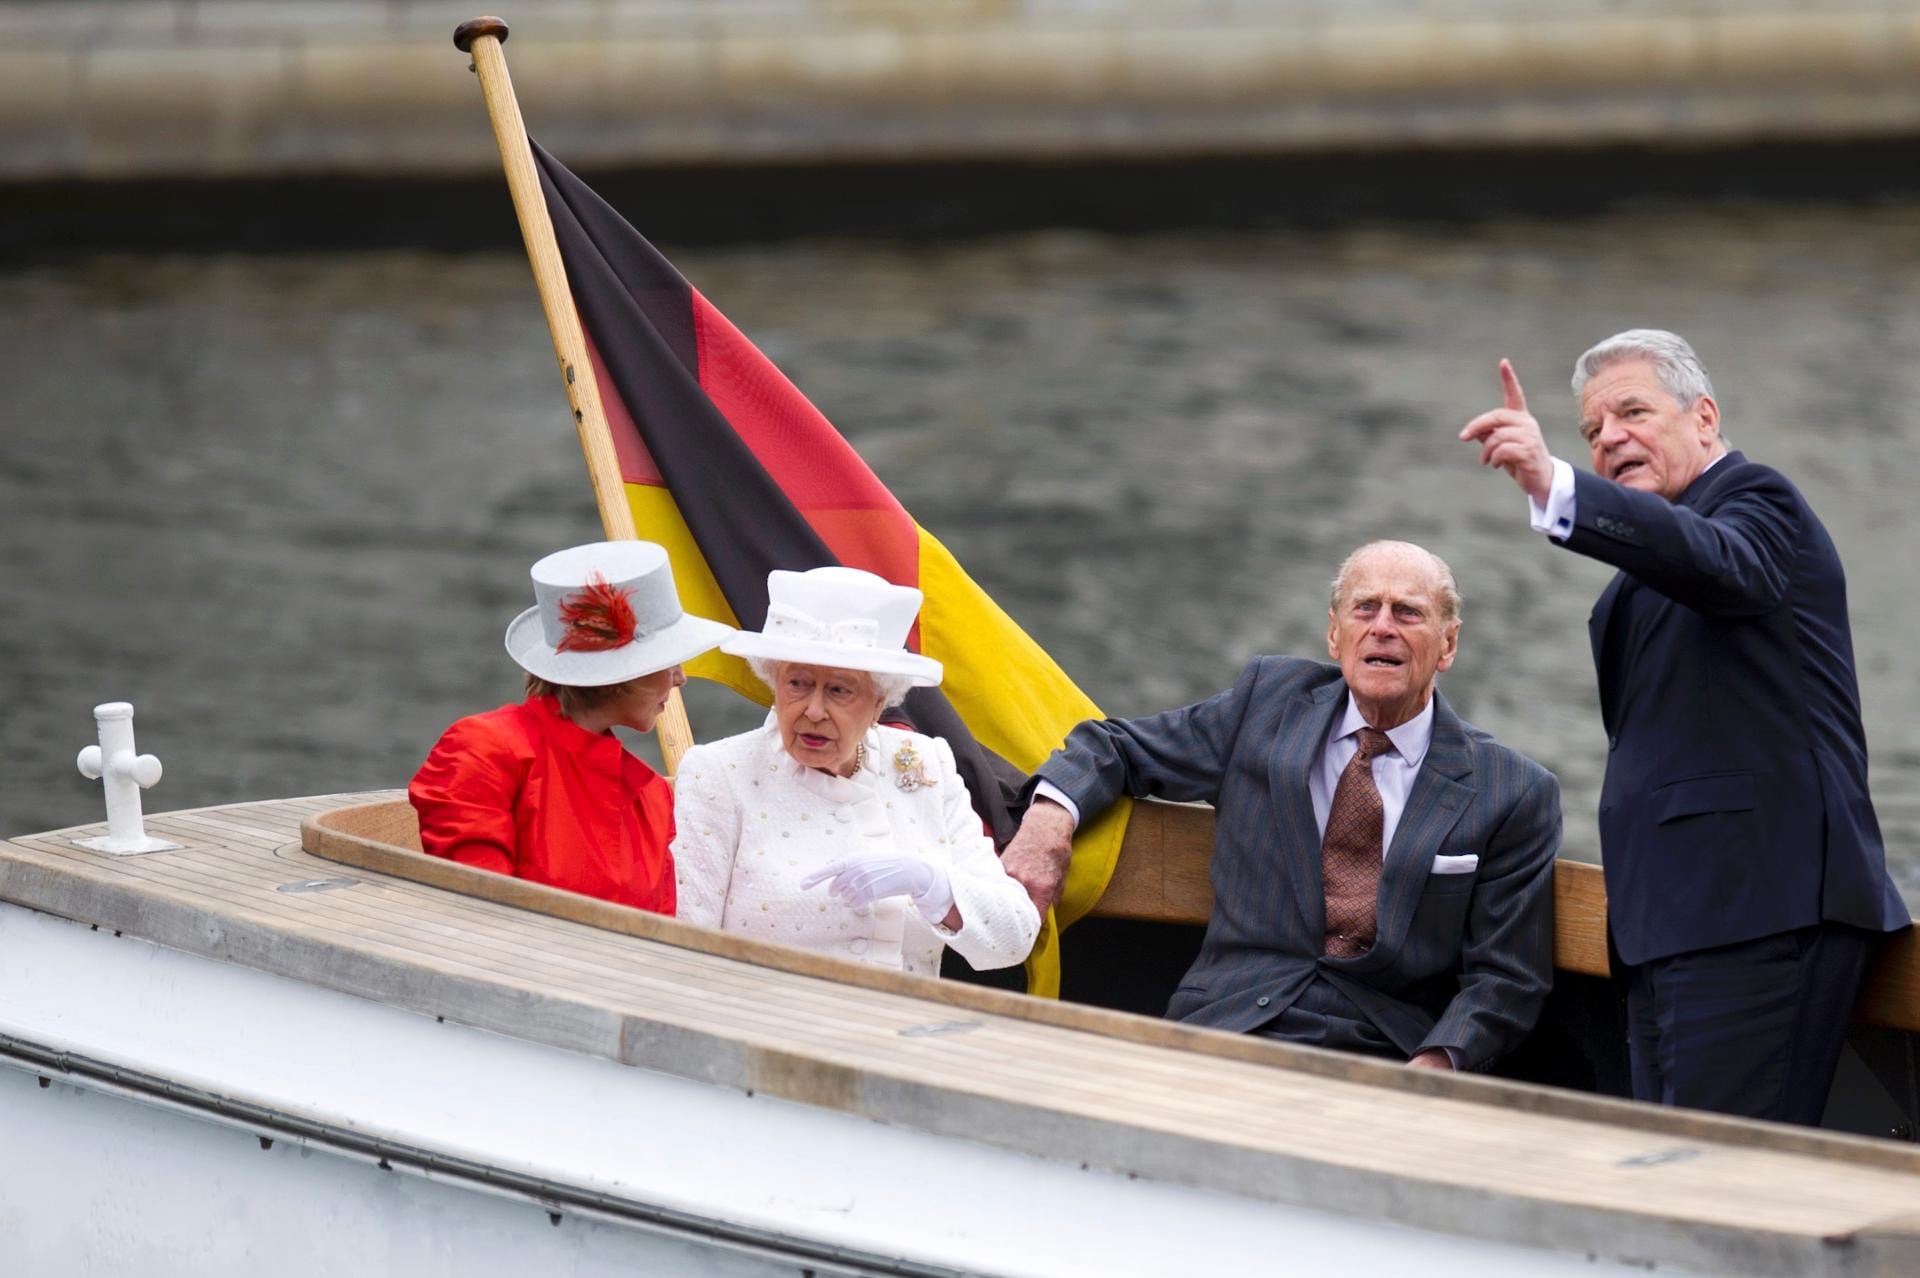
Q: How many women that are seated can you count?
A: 2